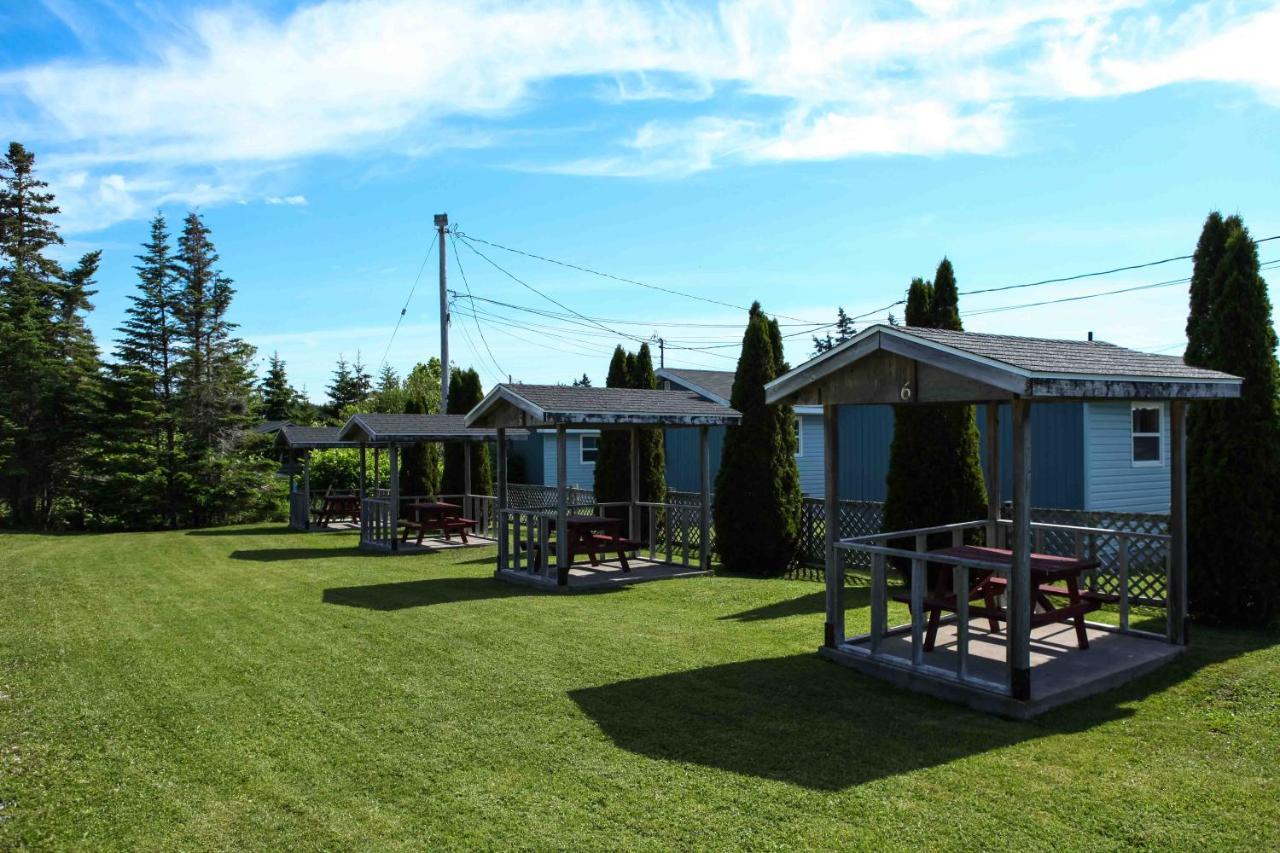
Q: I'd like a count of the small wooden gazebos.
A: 4